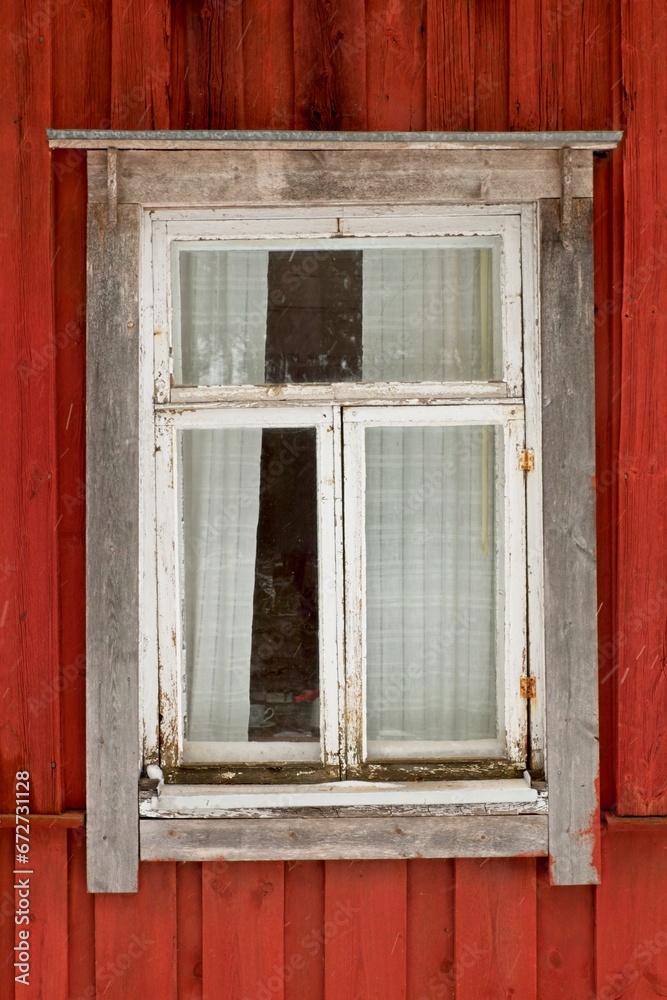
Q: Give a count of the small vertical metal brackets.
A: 2